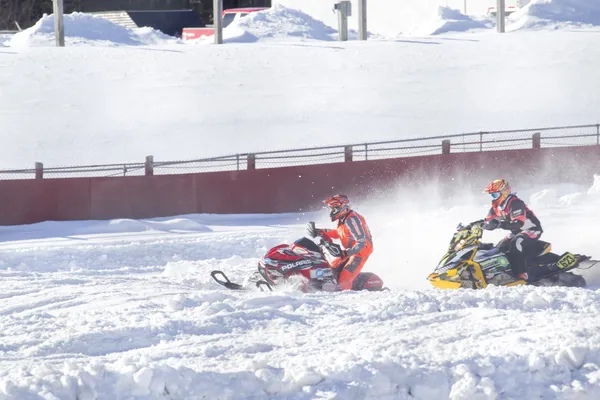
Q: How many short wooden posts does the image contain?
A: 6